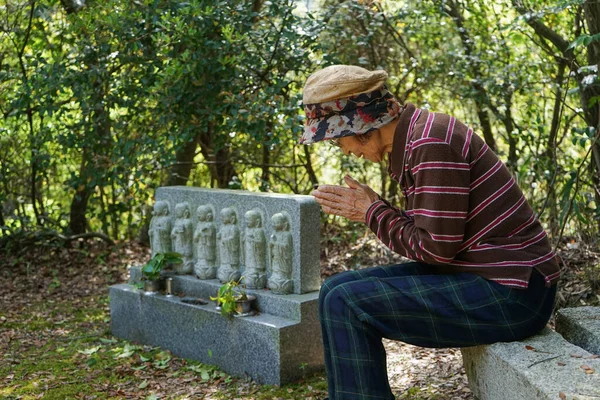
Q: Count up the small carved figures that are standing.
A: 6